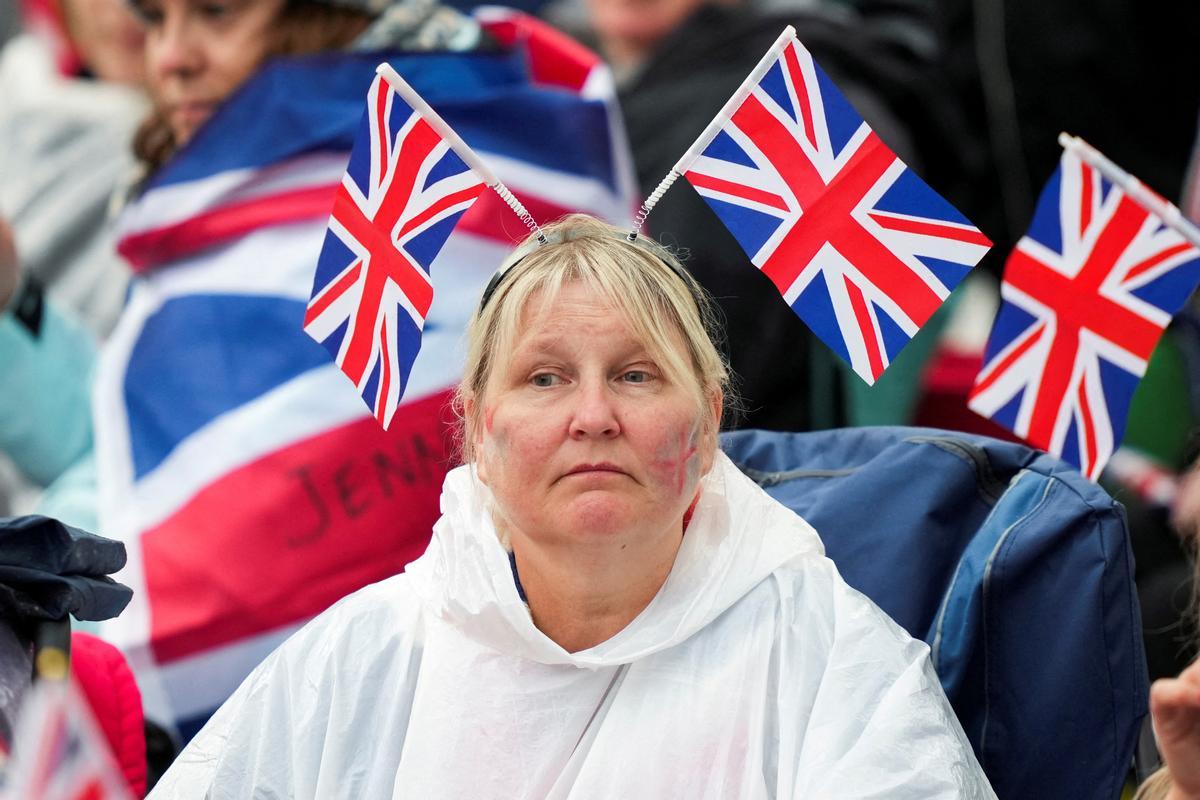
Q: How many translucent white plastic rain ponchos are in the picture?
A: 1